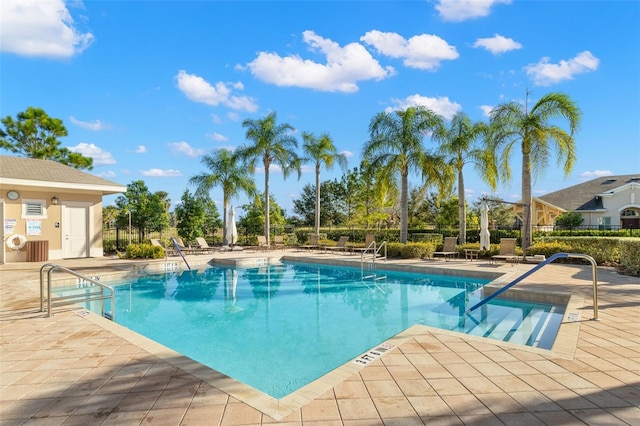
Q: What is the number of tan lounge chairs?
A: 10